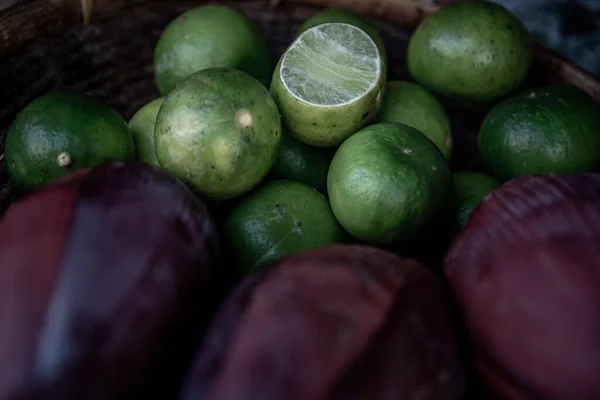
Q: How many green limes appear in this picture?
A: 13